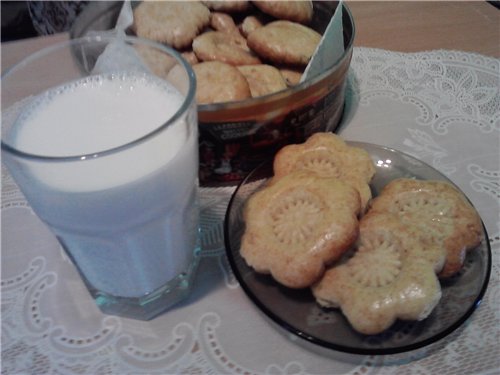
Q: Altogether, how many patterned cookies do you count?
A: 4